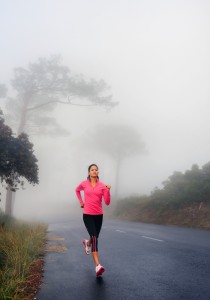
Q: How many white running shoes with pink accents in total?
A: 2